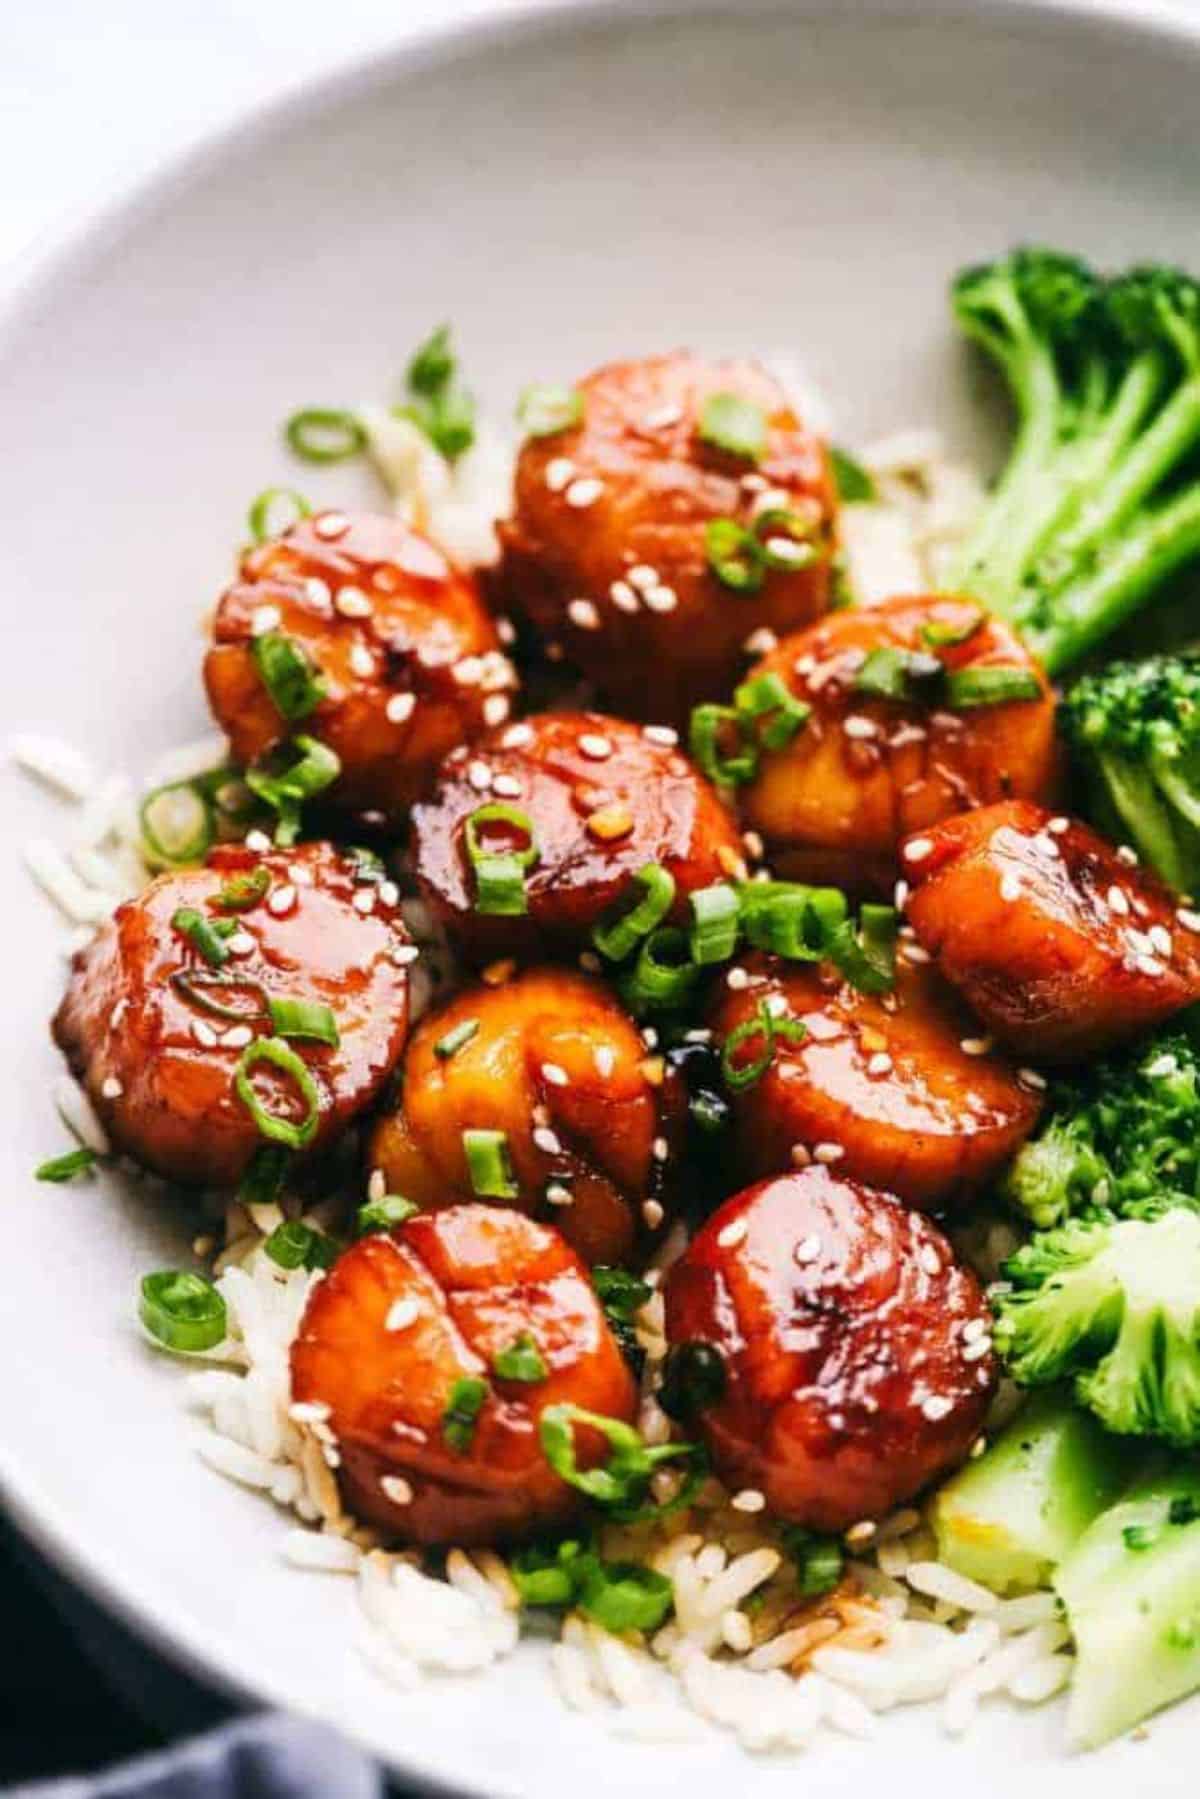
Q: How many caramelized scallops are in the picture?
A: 10